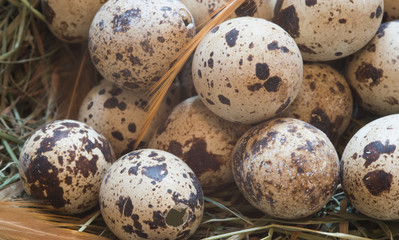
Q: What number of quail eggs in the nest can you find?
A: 14